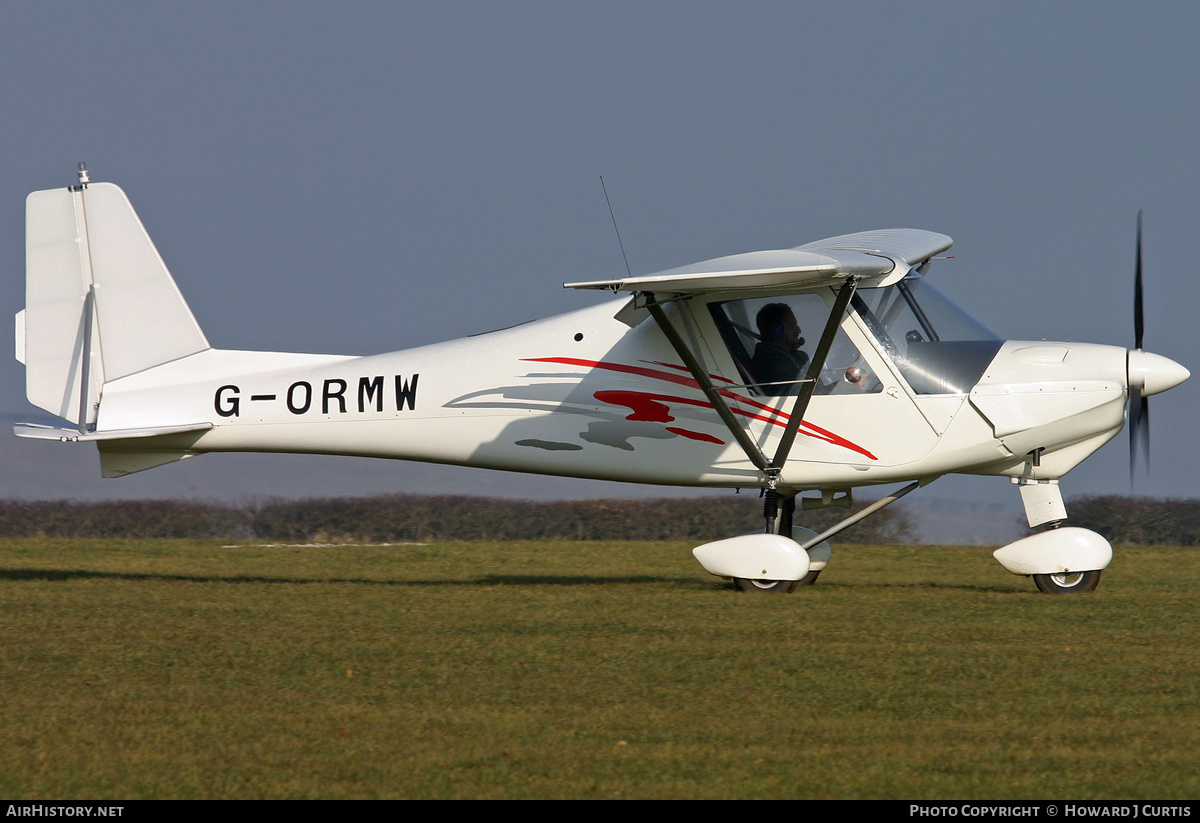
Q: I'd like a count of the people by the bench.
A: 0